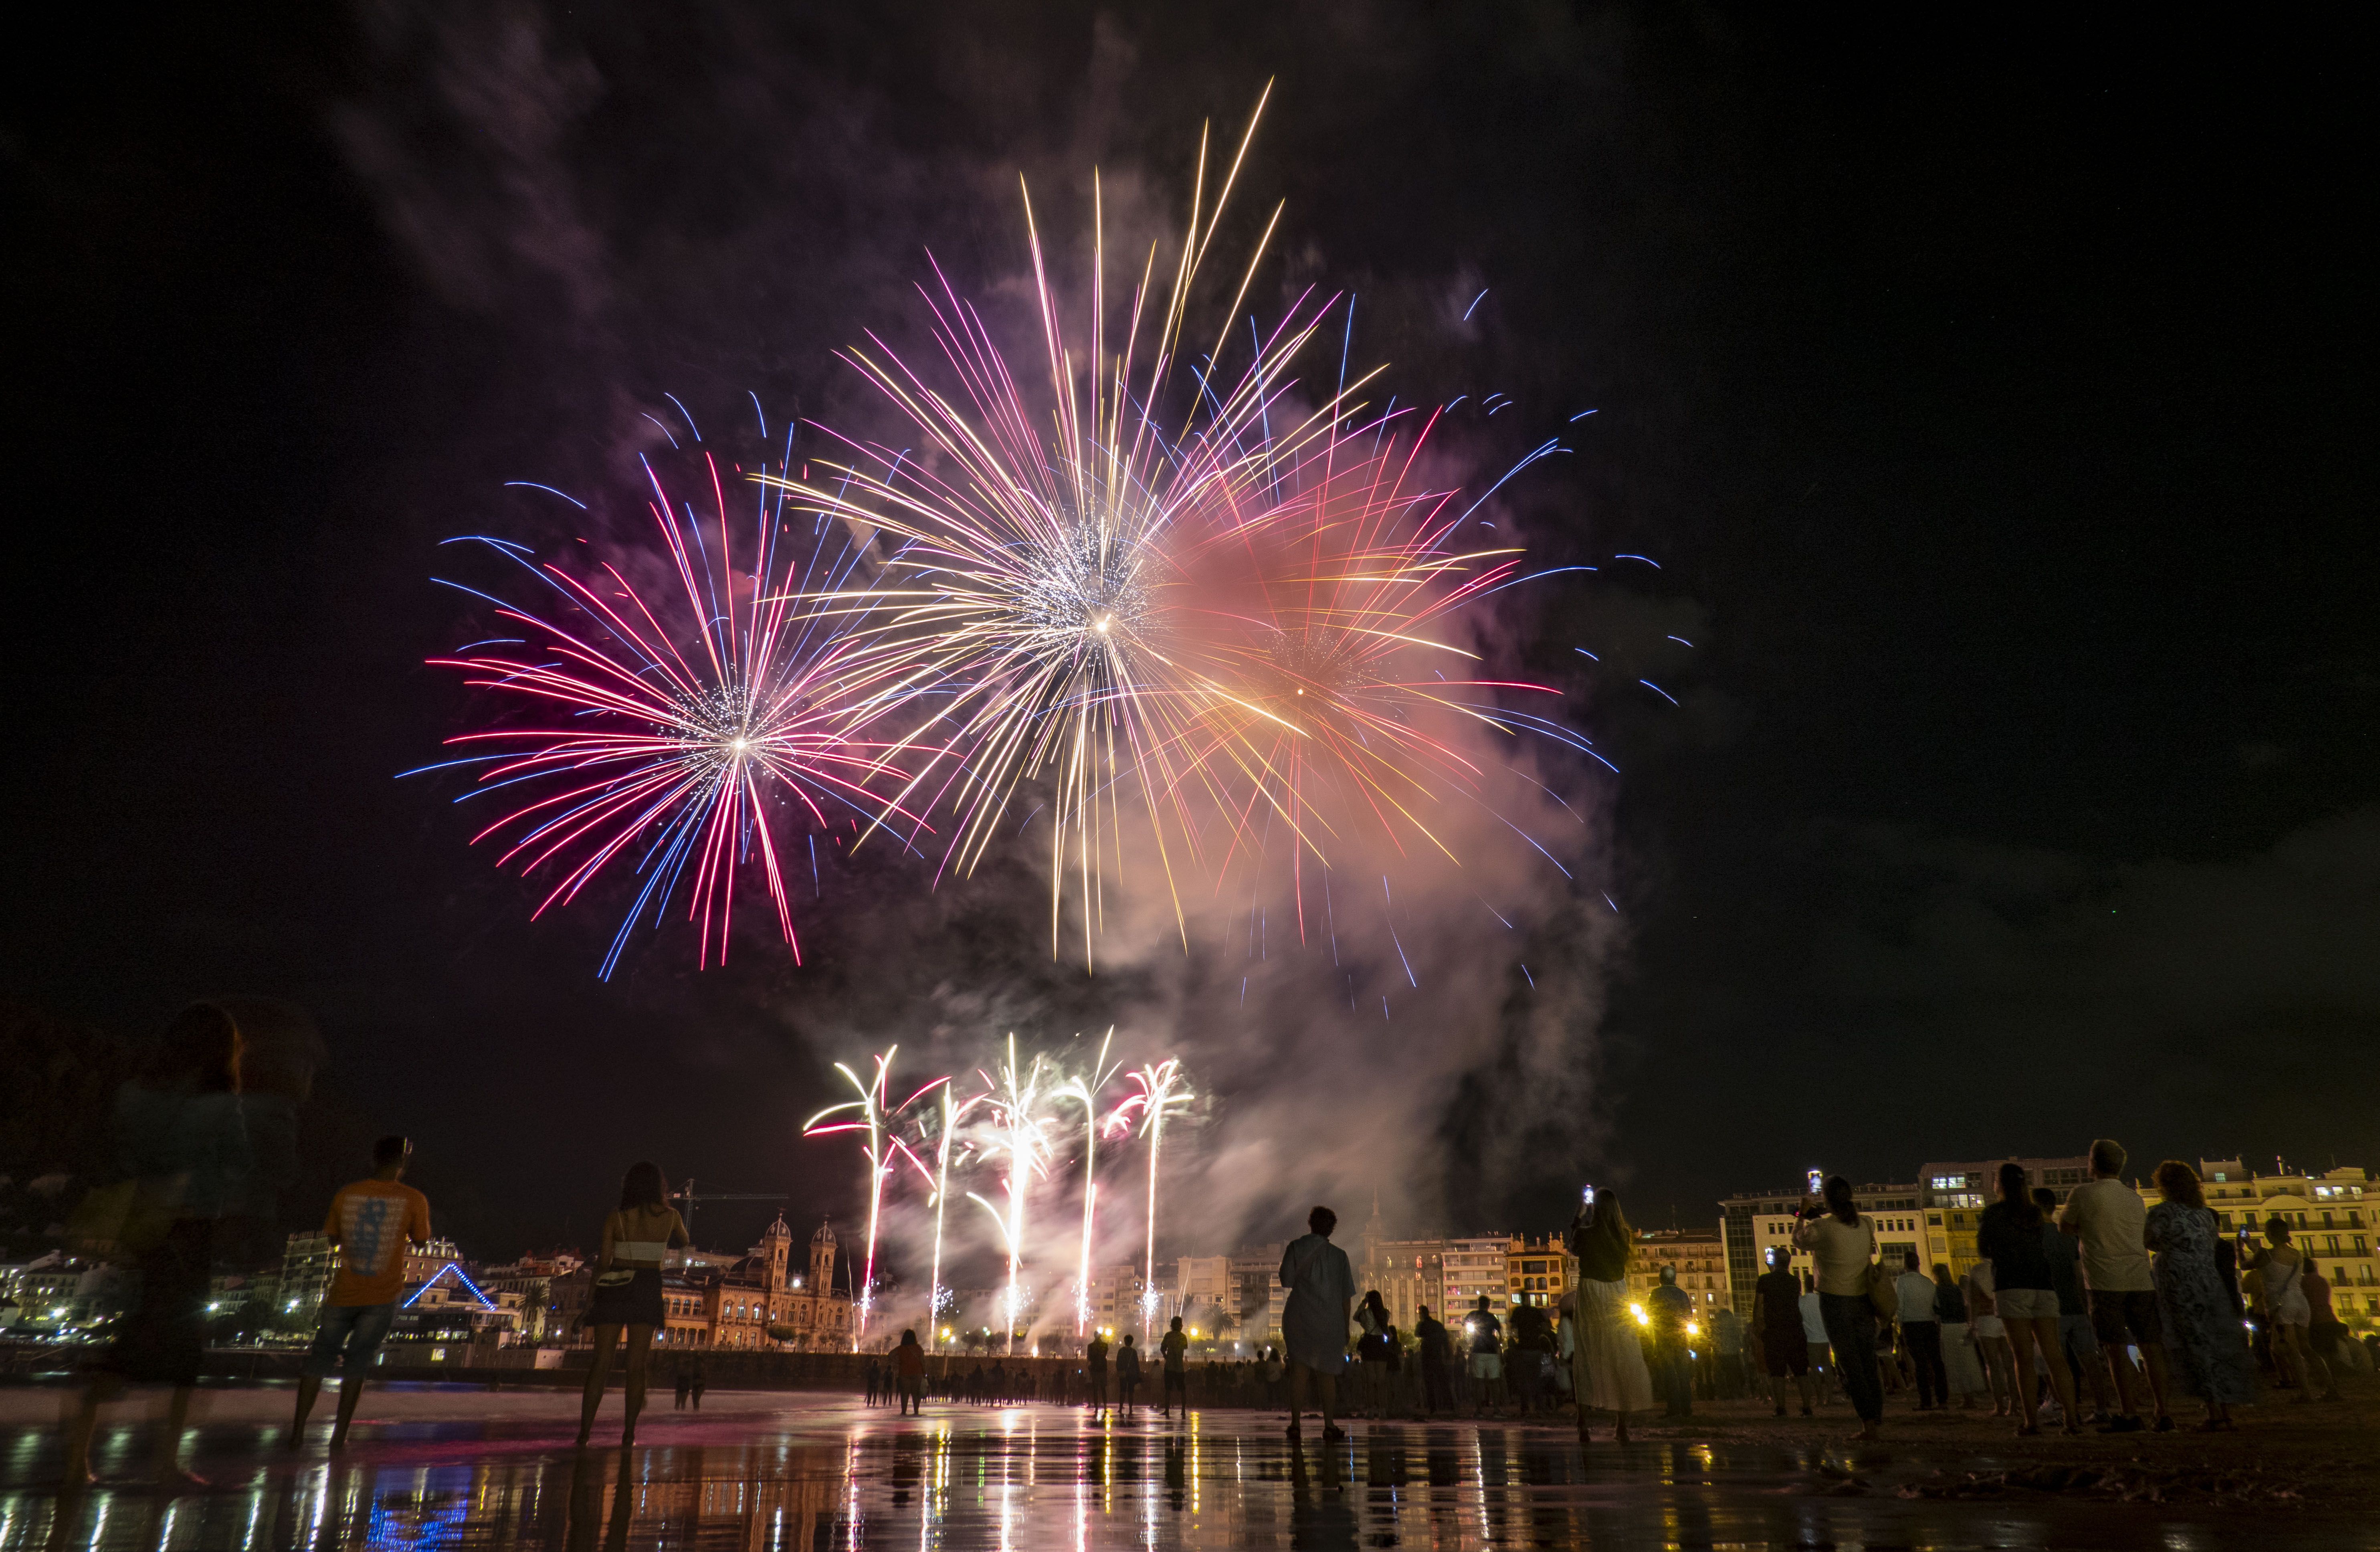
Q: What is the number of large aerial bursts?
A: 3